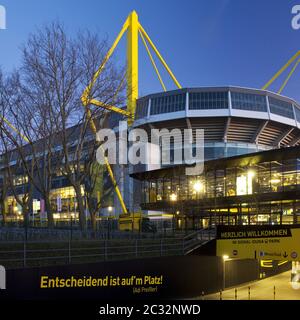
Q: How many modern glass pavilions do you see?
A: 1